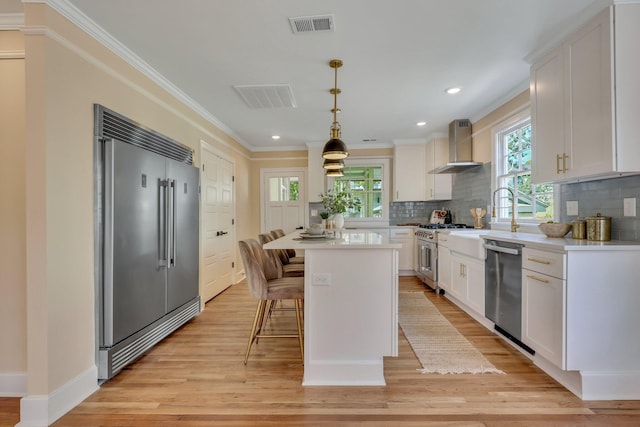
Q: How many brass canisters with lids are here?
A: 2